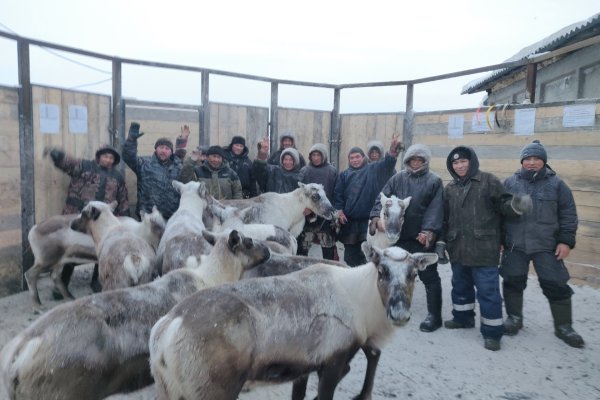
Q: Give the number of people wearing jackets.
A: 13